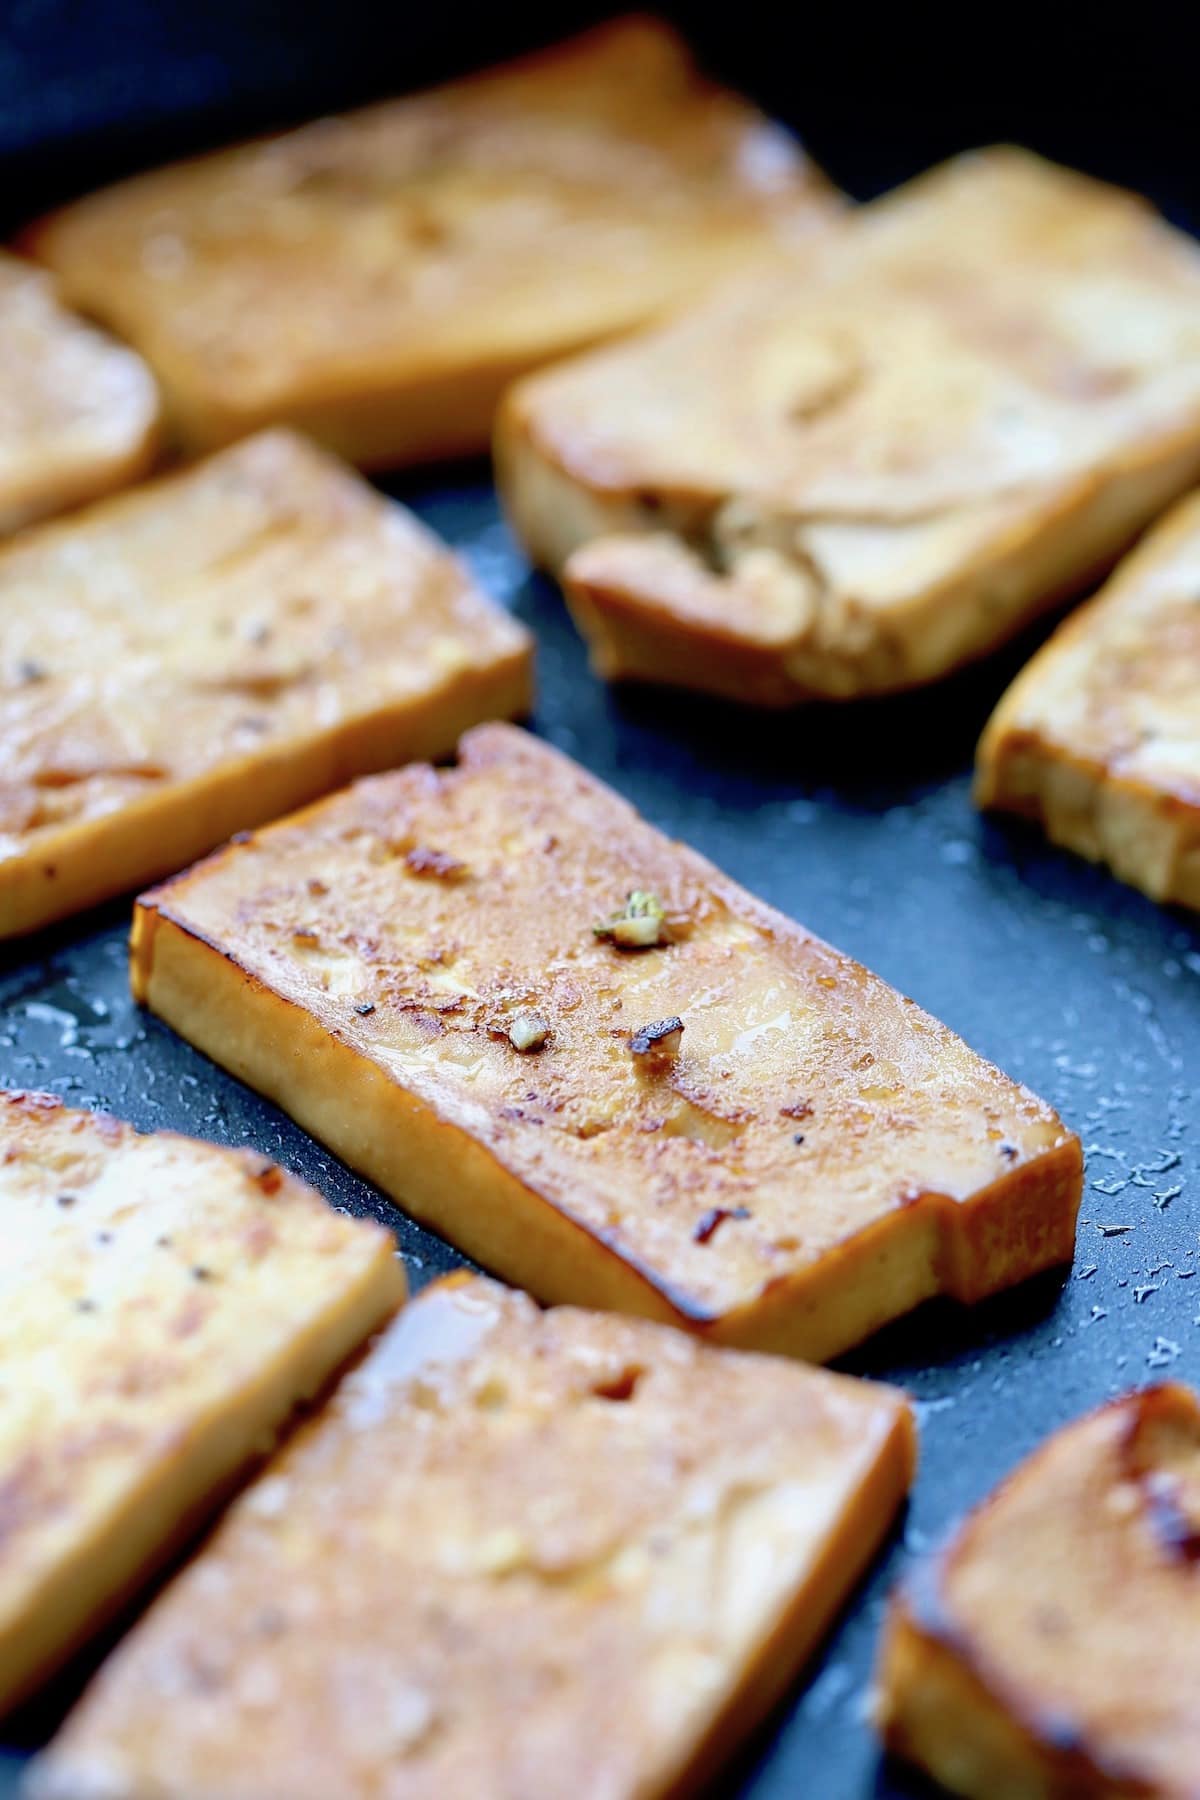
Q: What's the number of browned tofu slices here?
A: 9